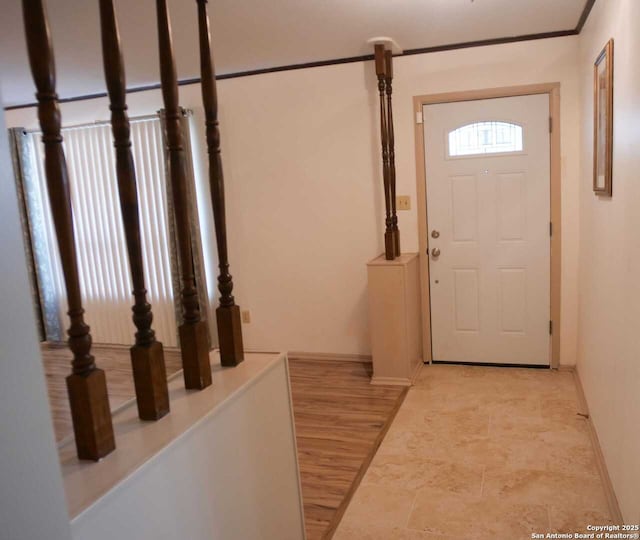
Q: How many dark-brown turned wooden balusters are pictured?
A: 6